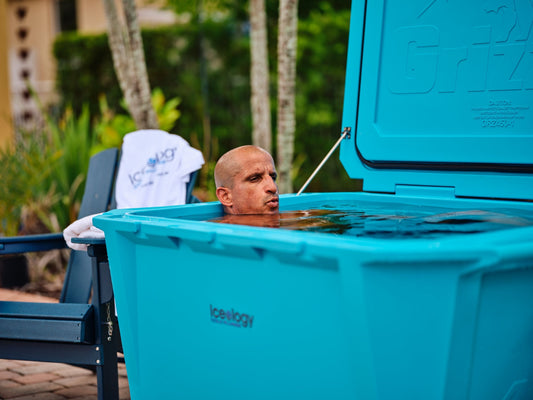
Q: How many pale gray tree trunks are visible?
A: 4